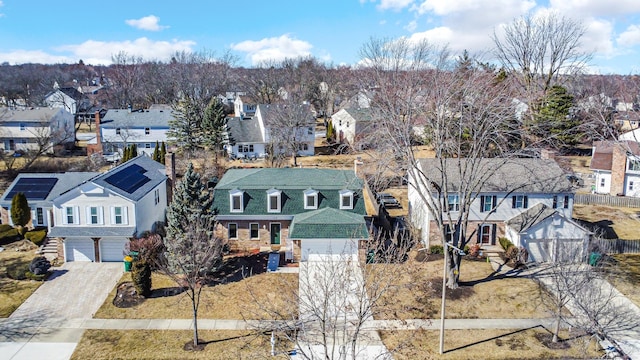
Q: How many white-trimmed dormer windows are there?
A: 4